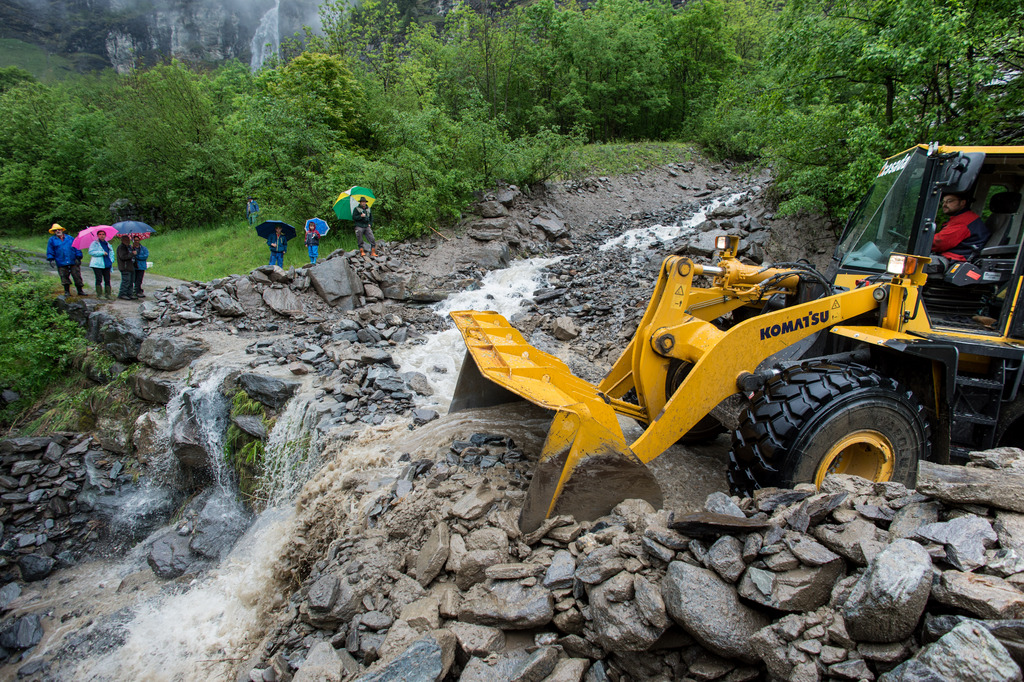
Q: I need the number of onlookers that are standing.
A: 8